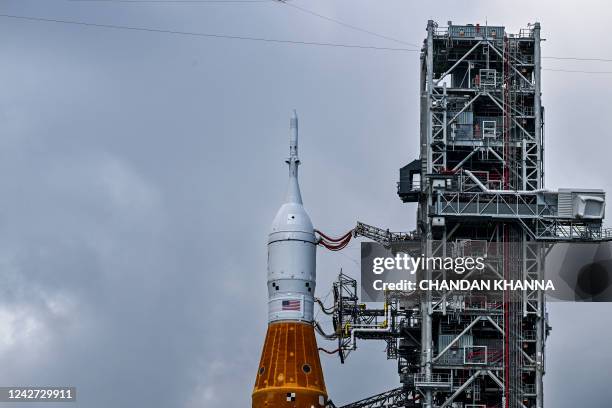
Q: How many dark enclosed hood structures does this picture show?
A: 1